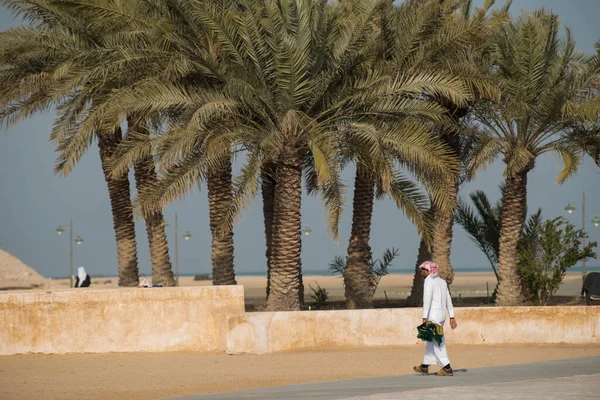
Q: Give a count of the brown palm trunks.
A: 9